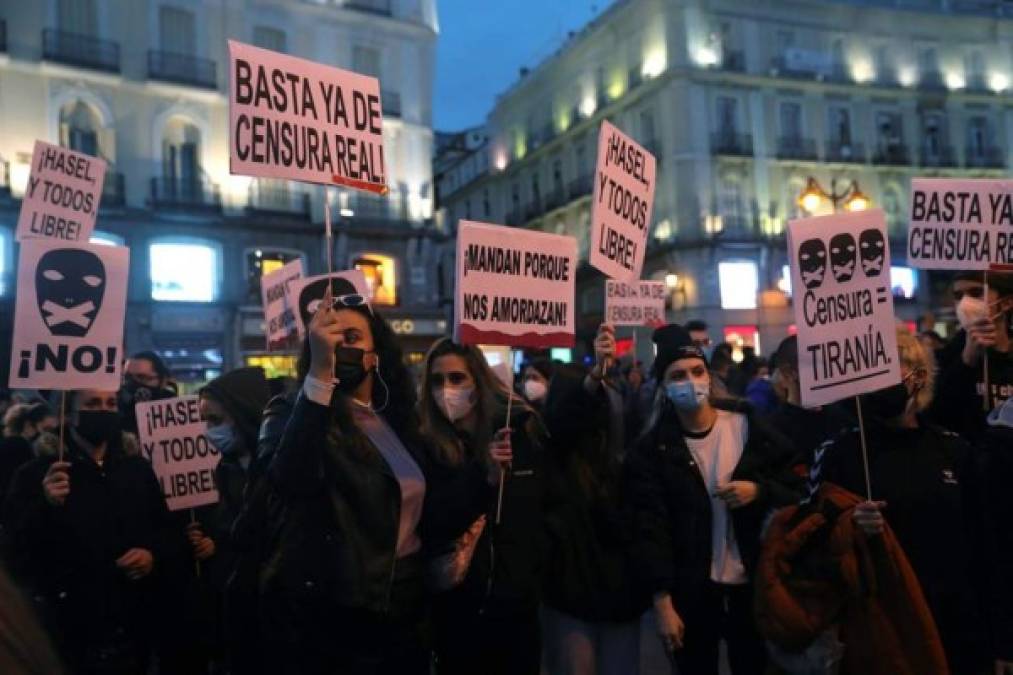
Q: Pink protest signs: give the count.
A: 11